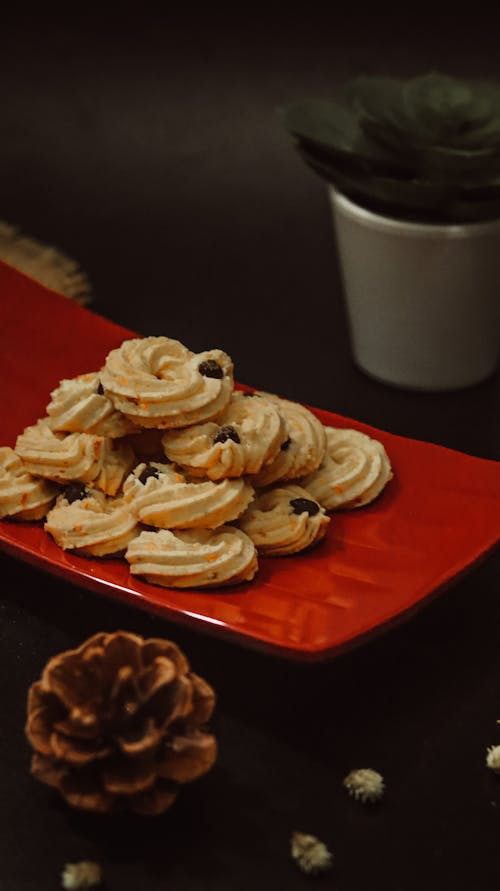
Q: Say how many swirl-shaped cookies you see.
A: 11